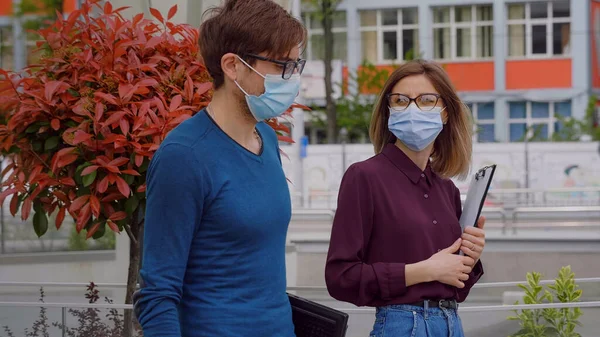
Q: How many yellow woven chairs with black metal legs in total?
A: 0